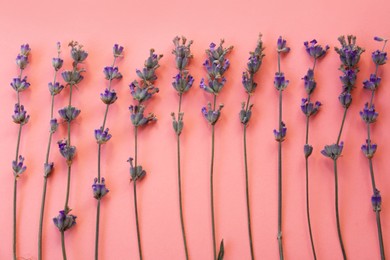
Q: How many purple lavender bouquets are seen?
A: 12